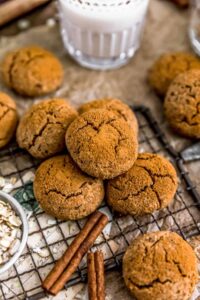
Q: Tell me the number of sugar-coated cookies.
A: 10